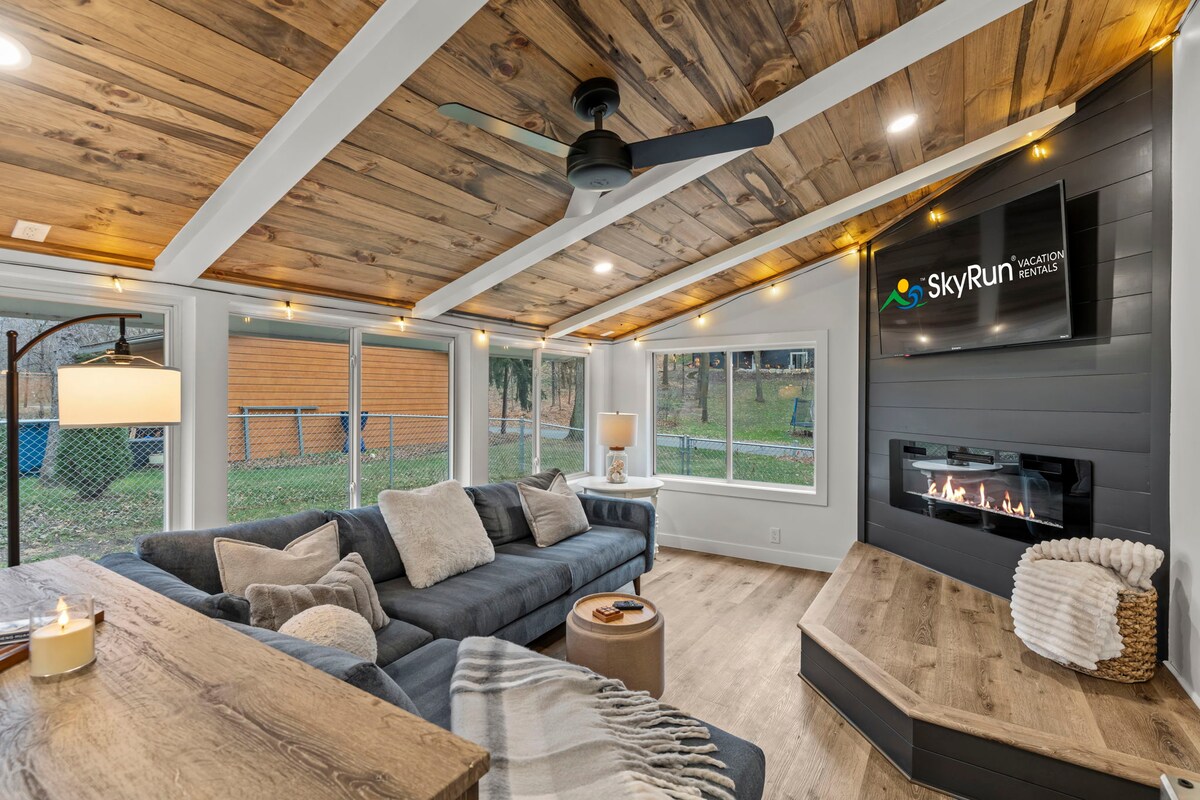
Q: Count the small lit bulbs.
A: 13